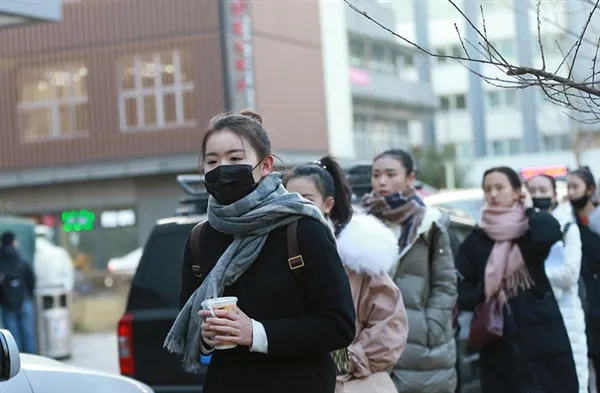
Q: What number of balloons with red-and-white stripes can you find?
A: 0